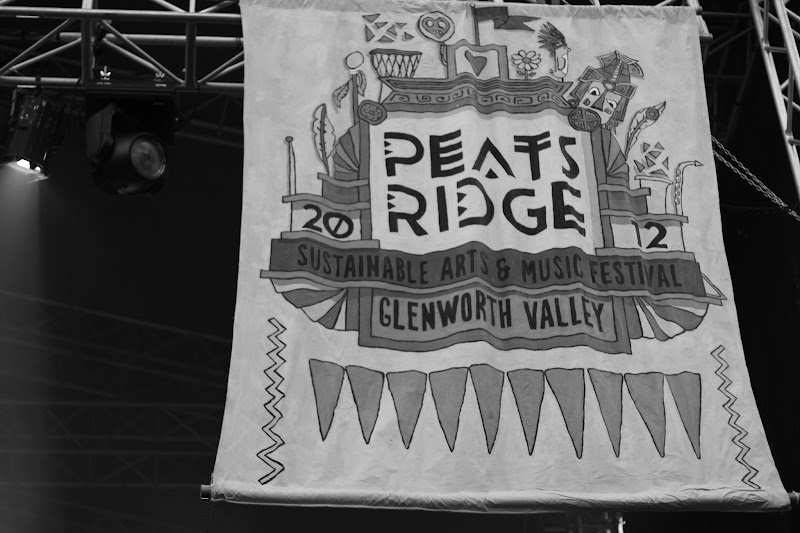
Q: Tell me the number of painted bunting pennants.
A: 10